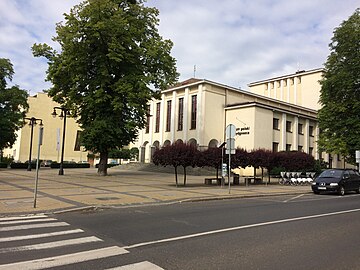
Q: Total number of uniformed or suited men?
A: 0